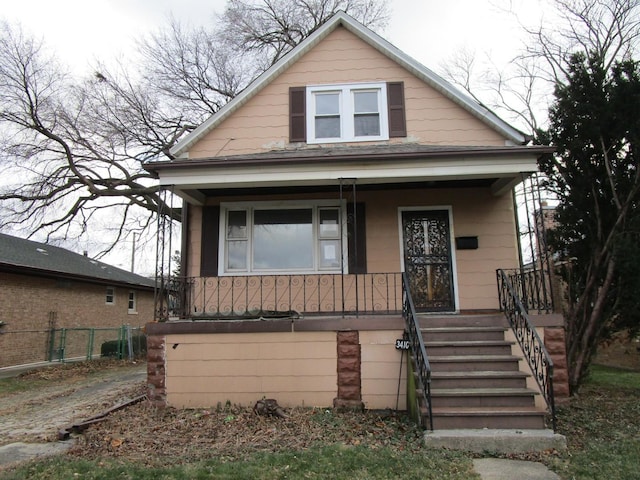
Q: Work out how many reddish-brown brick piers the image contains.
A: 3